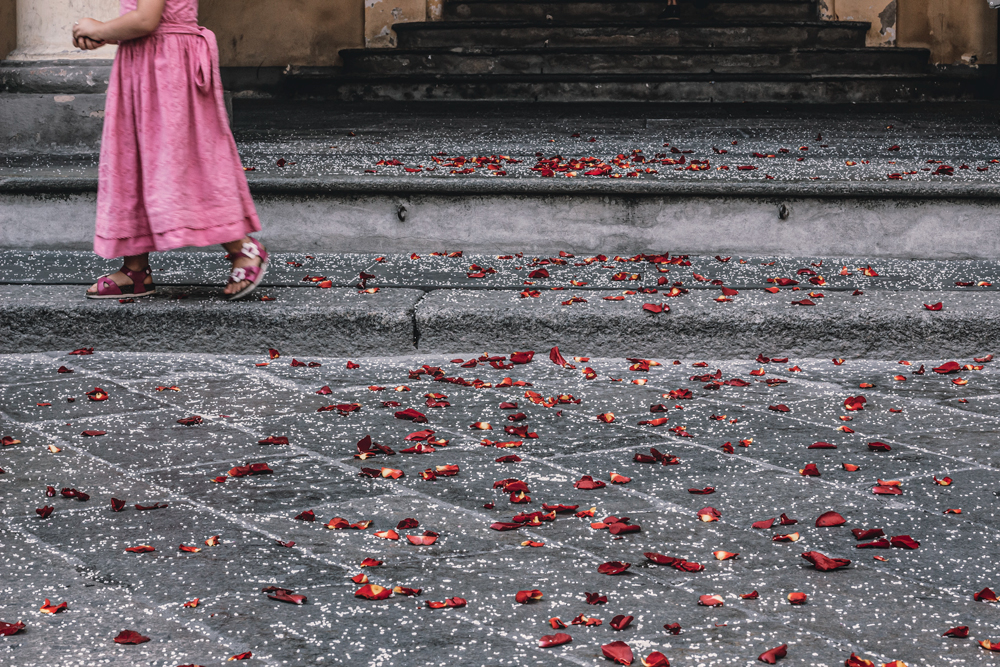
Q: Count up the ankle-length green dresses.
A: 0